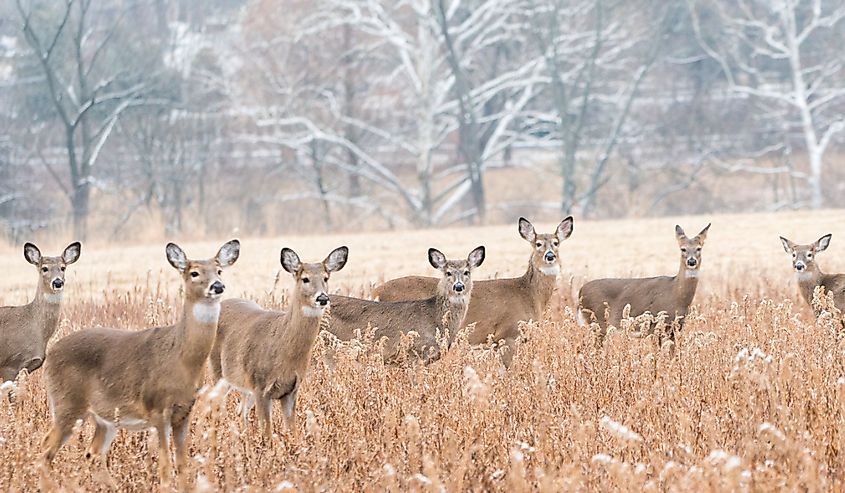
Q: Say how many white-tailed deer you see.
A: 7